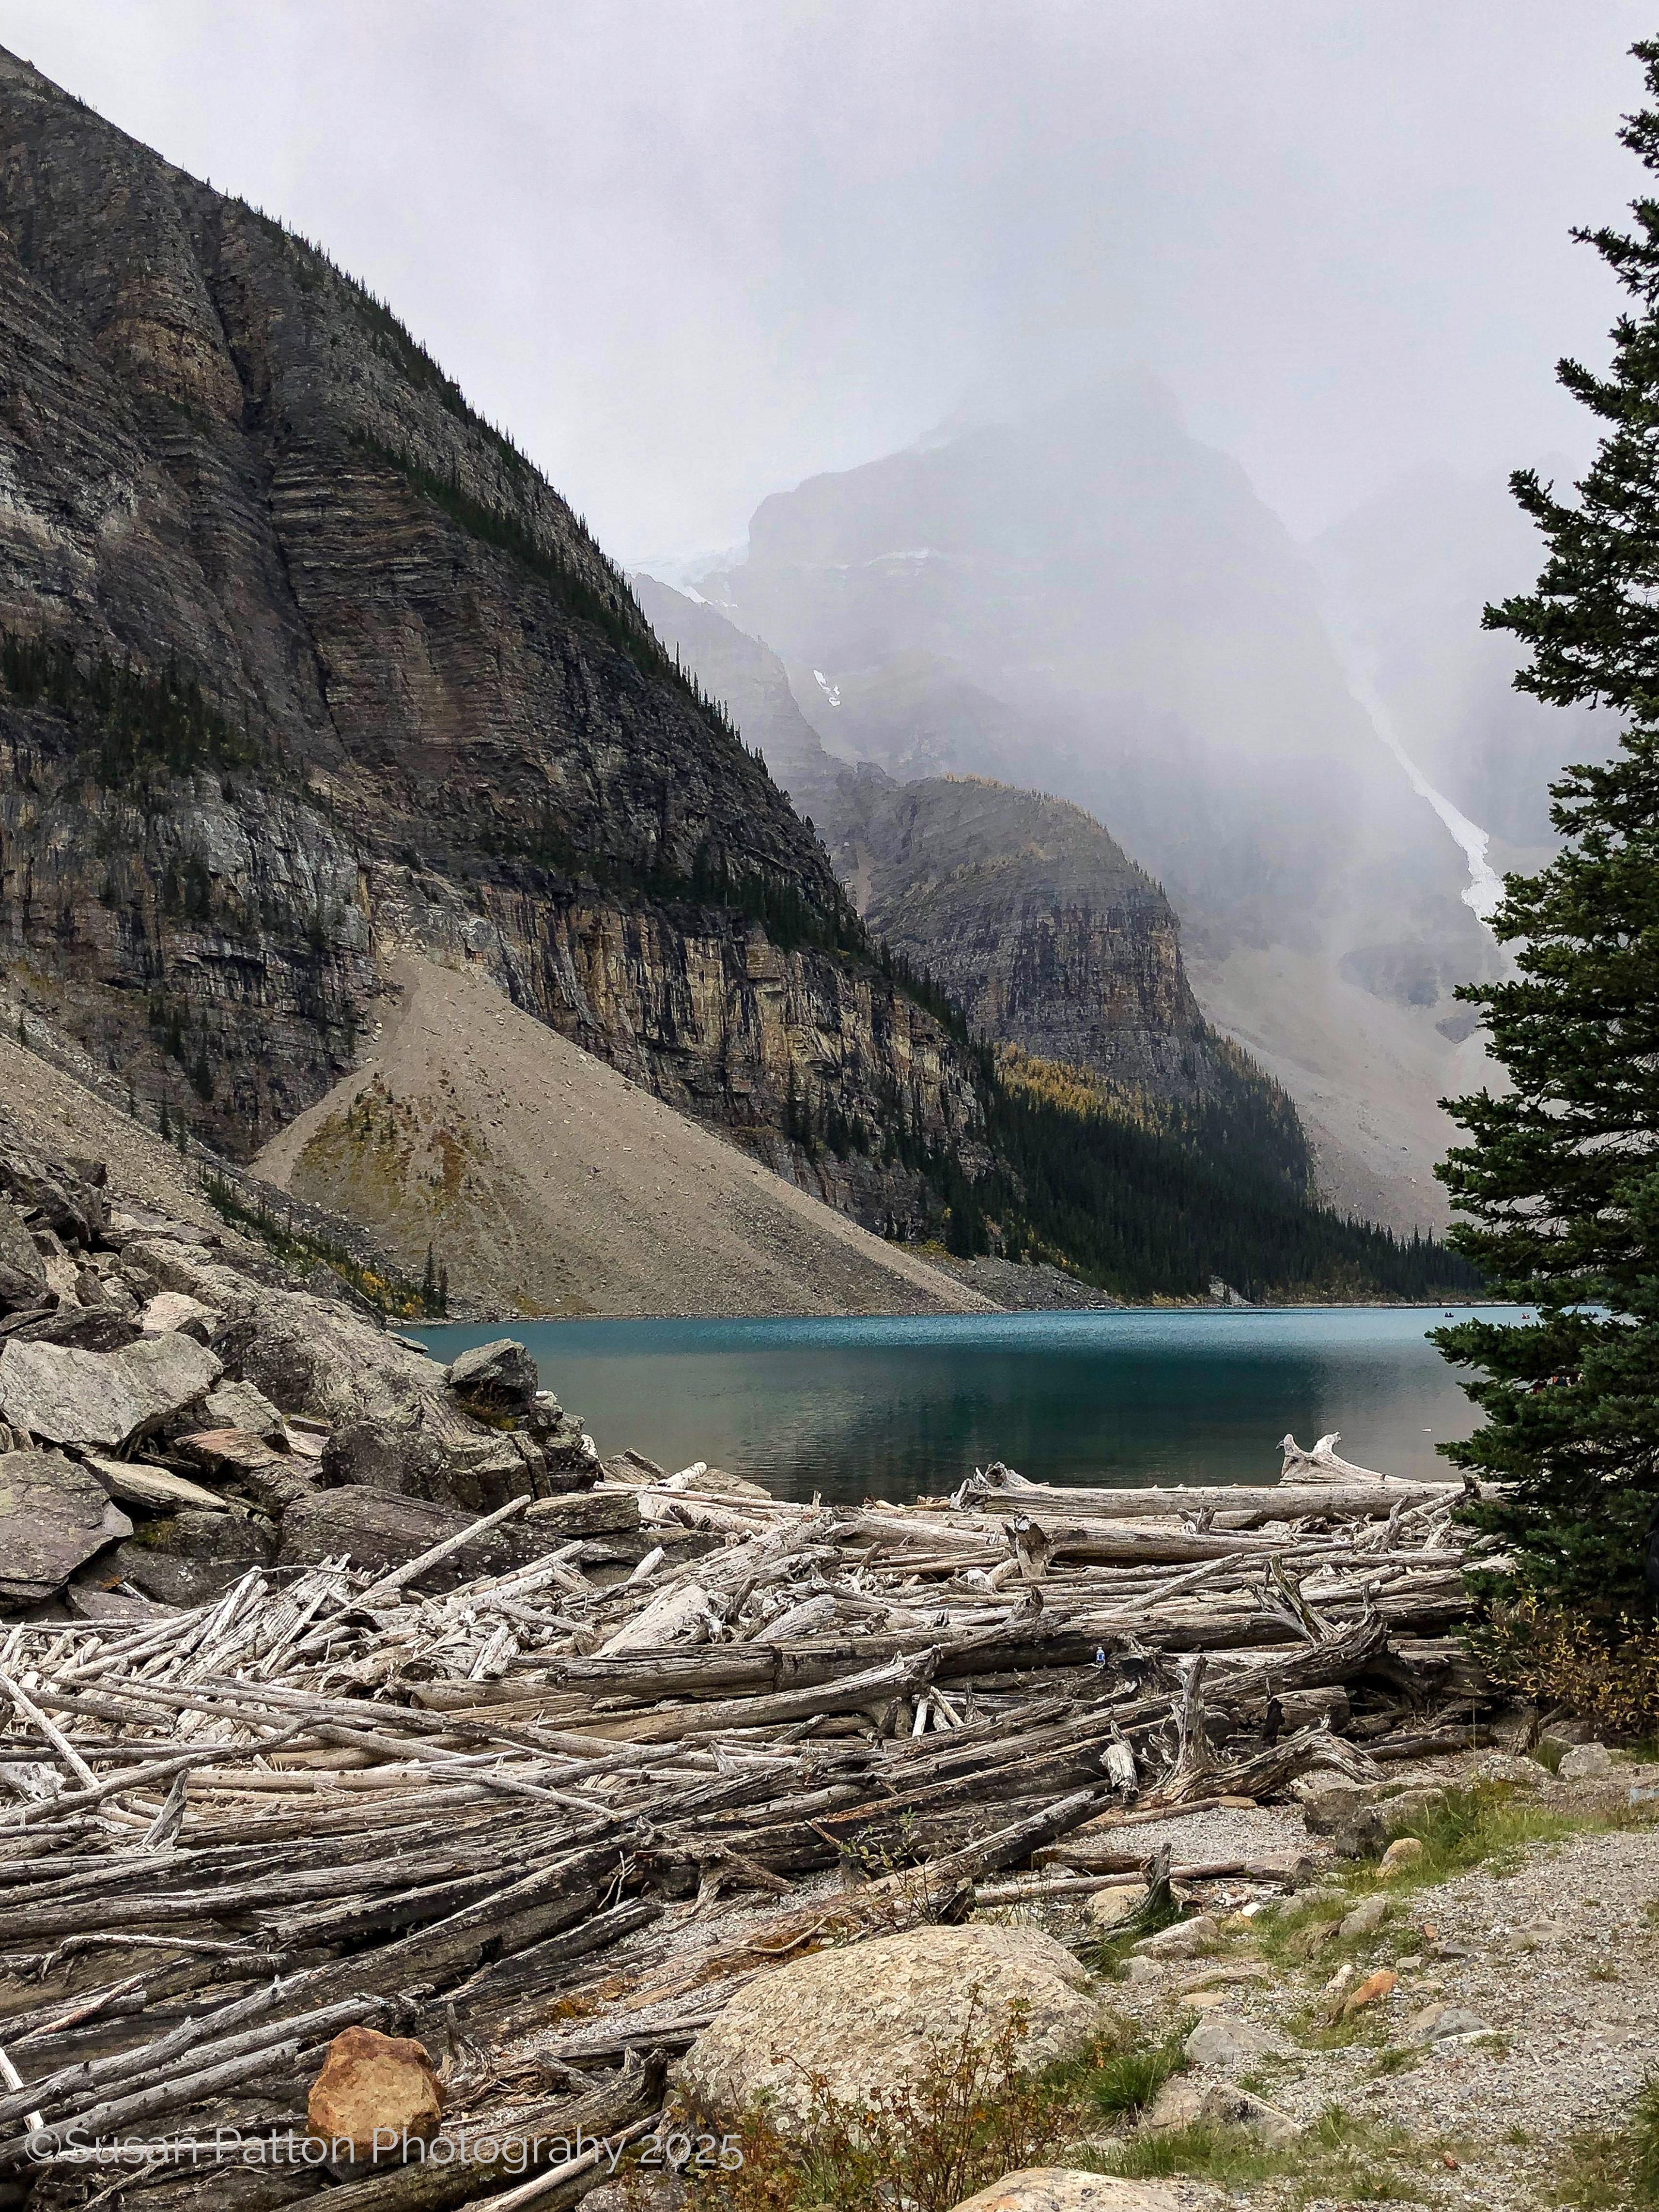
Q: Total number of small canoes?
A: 2